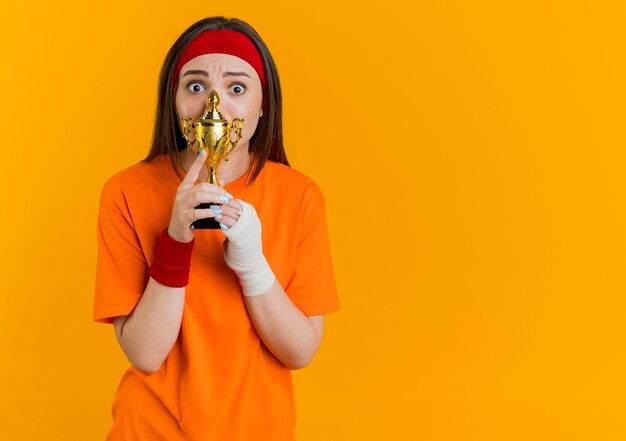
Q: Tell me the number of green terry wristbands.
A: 0